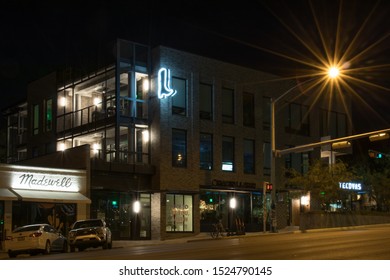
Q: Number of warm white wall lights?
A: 9